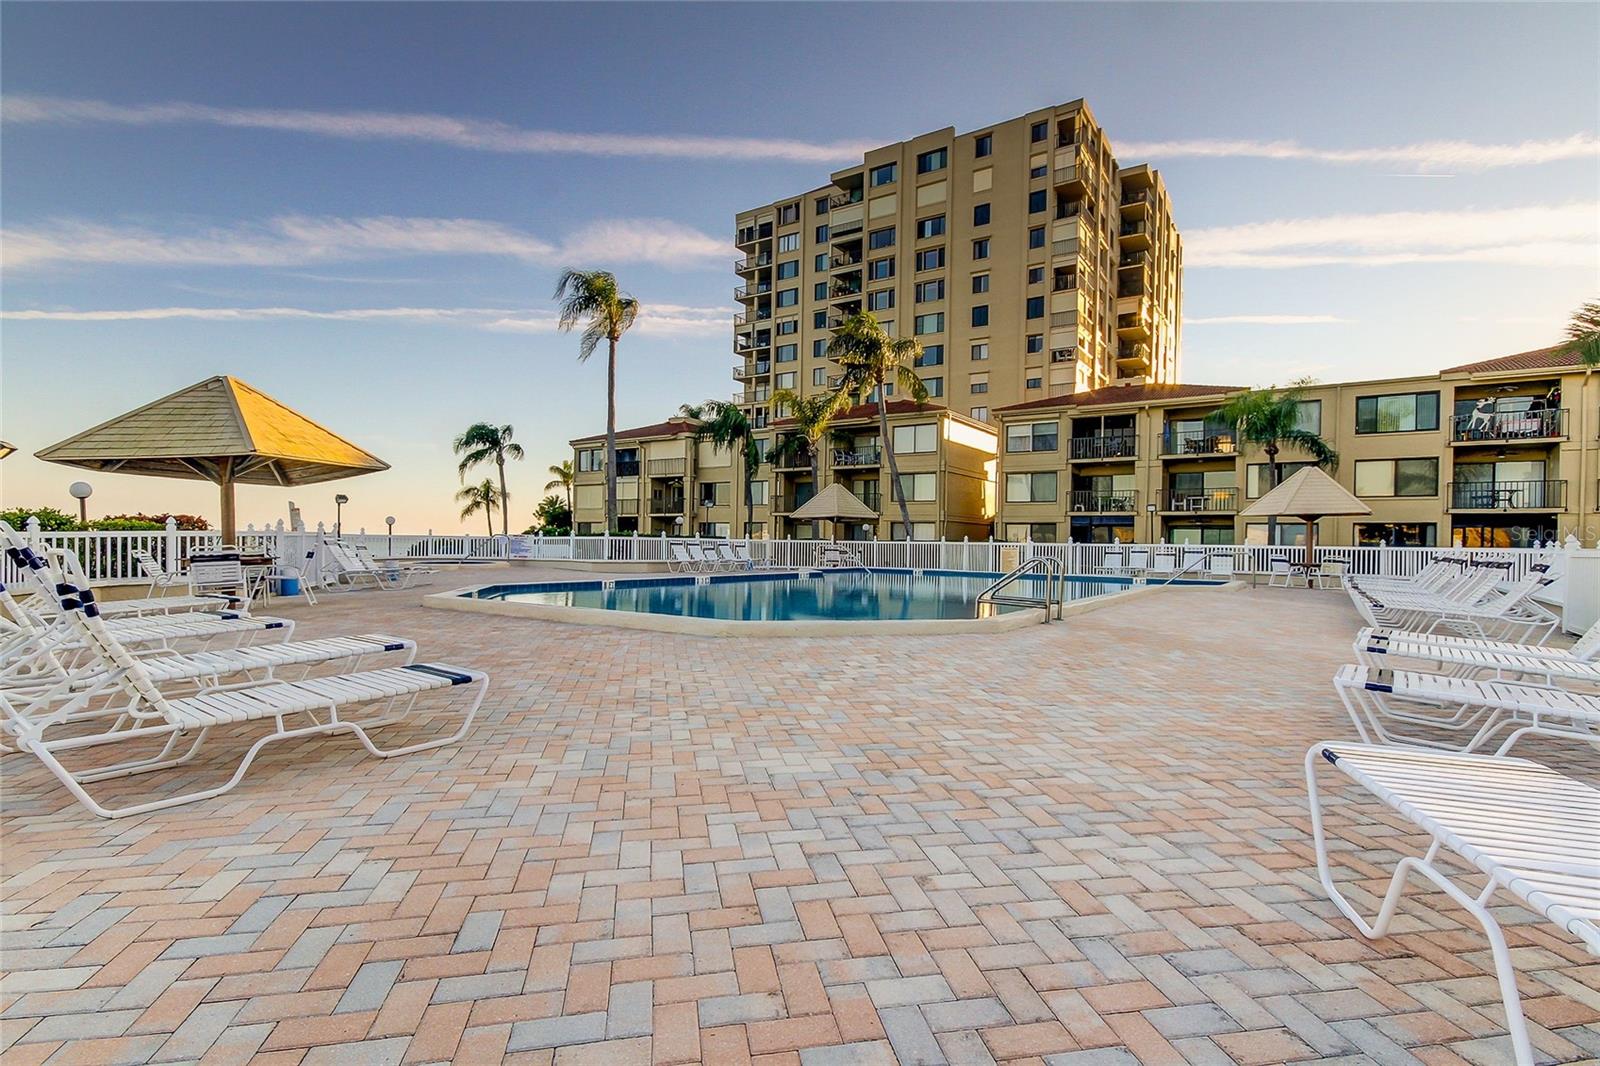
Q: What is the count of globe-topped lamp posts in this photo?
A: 4